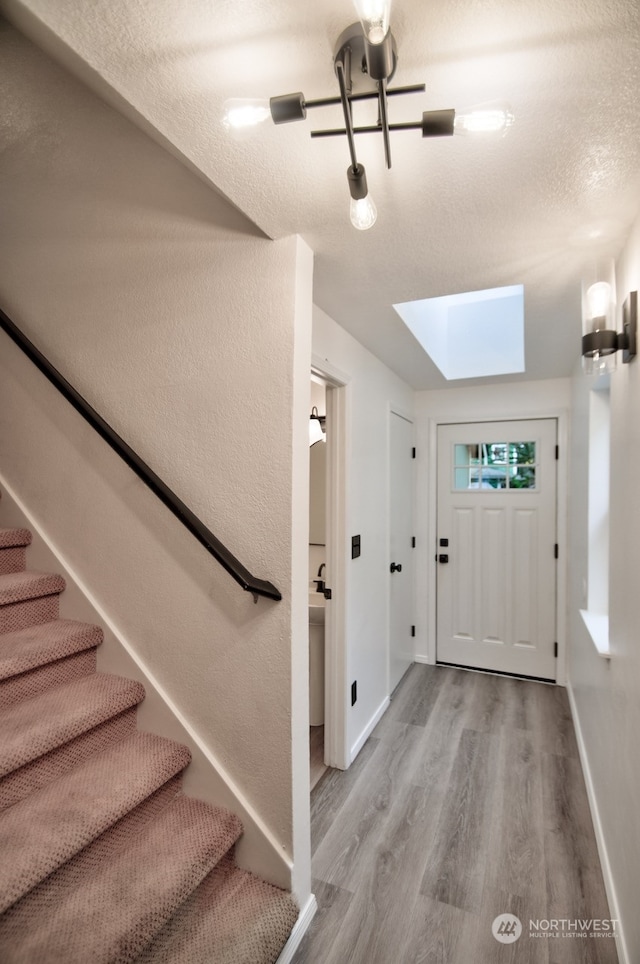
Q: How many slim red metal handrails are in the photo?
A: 0